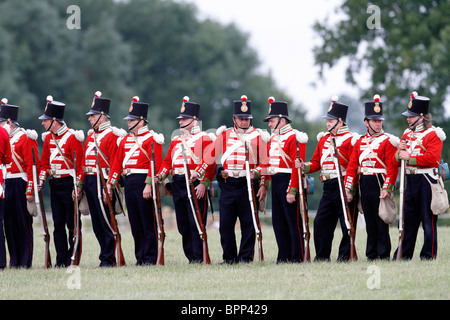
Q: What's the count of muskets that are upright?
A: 9